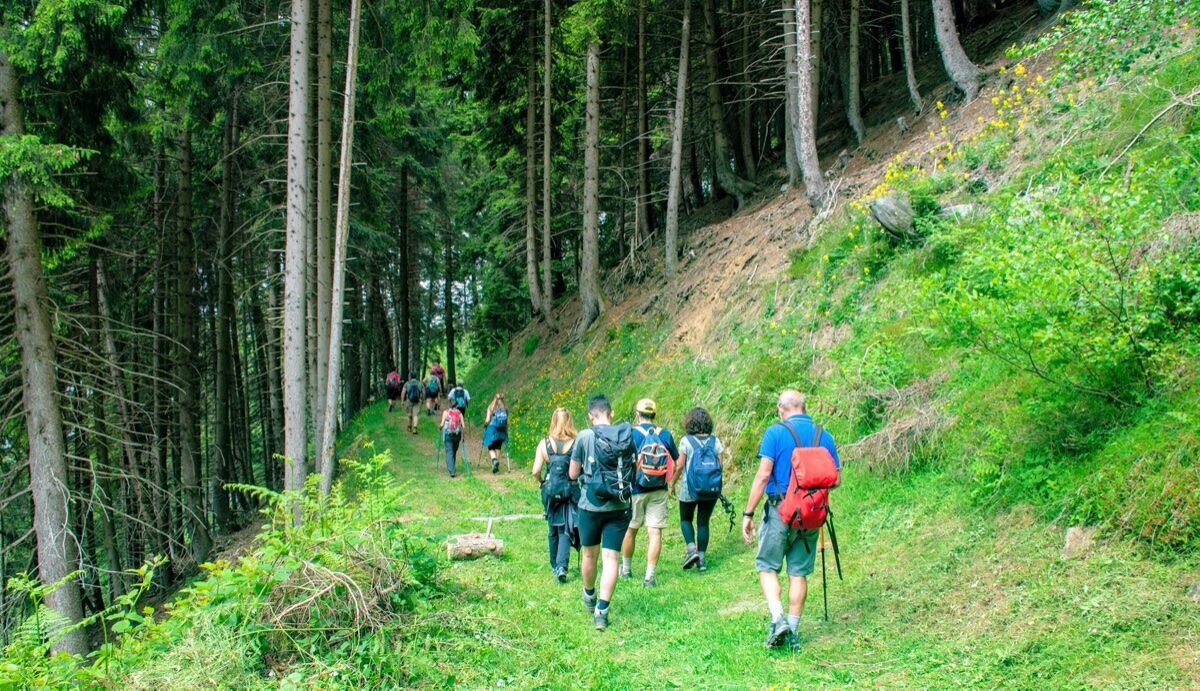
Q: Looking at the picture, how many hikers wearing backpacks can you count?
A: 12